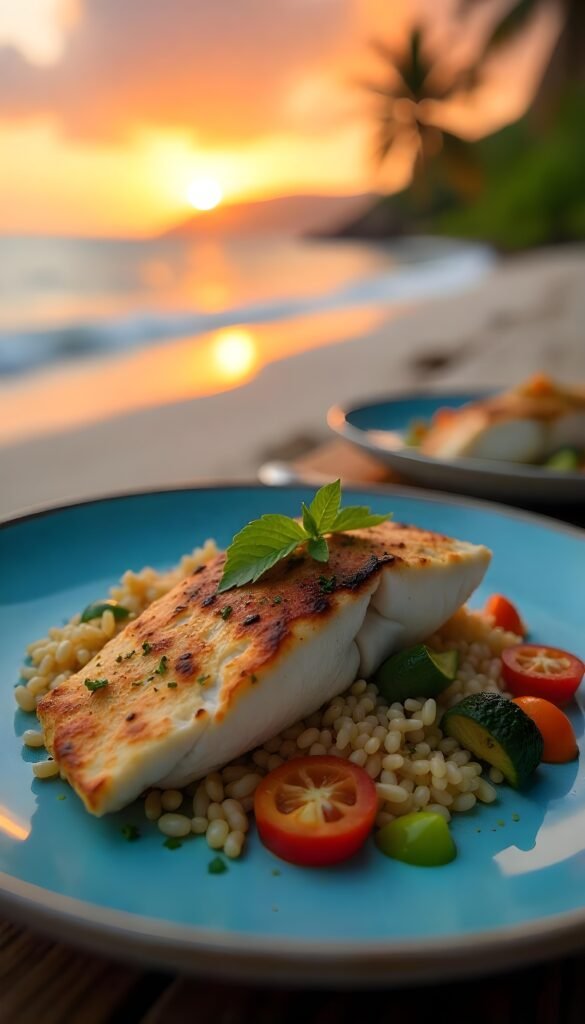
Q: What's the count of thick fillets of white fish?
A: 2